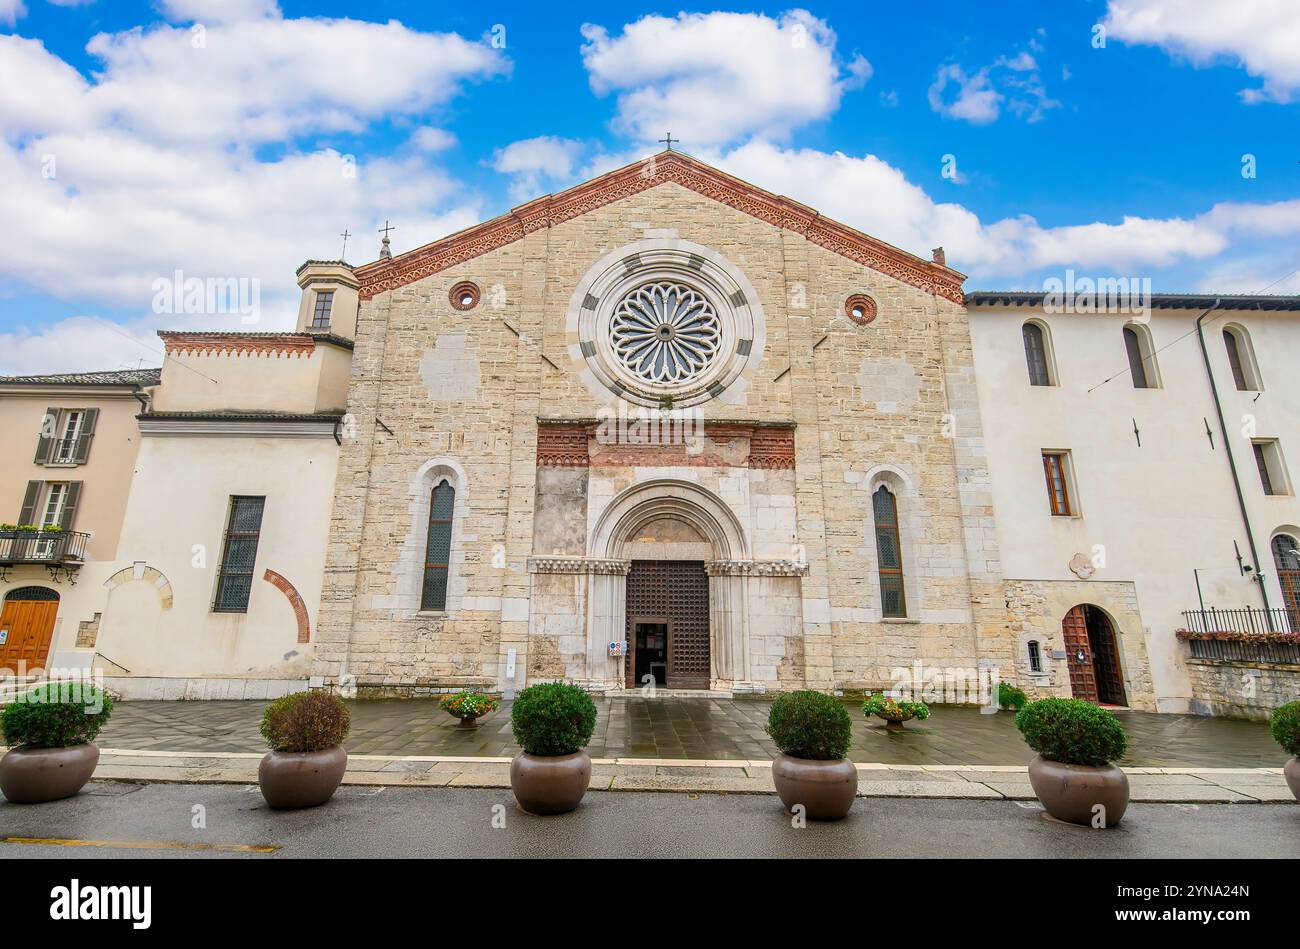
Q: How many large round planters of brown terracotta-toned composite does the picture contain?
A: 6